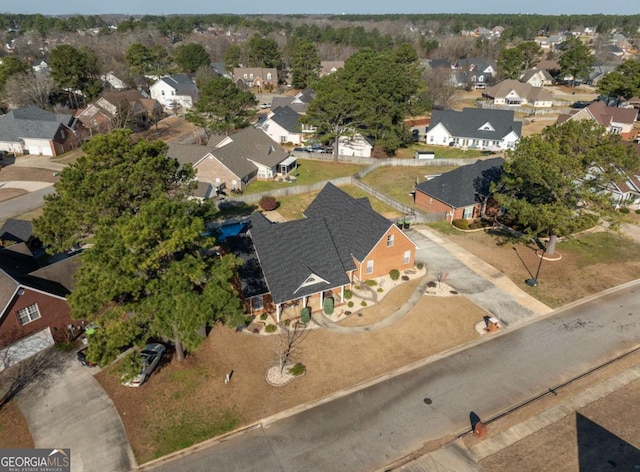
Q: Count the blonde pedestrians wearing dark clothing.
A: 0